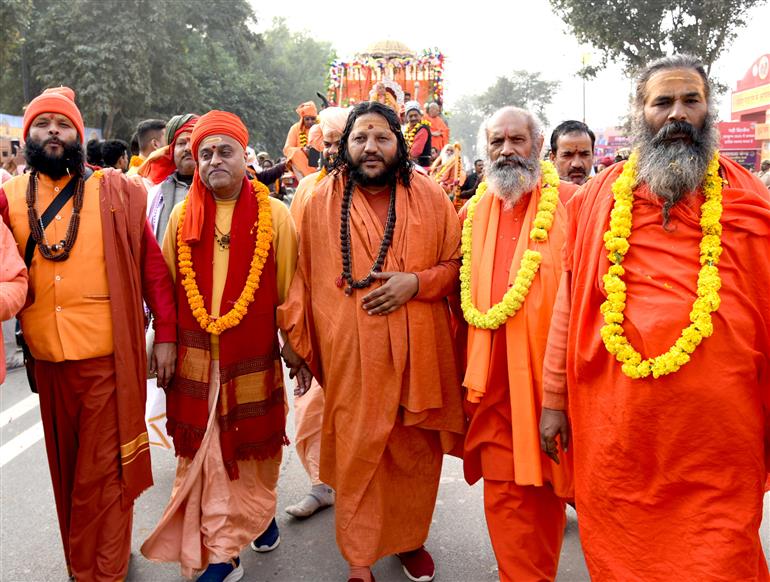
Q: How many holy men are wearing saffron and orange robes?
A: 5